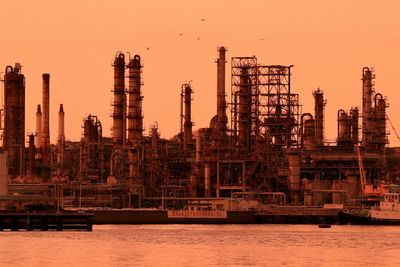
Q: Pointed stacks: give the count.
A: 2